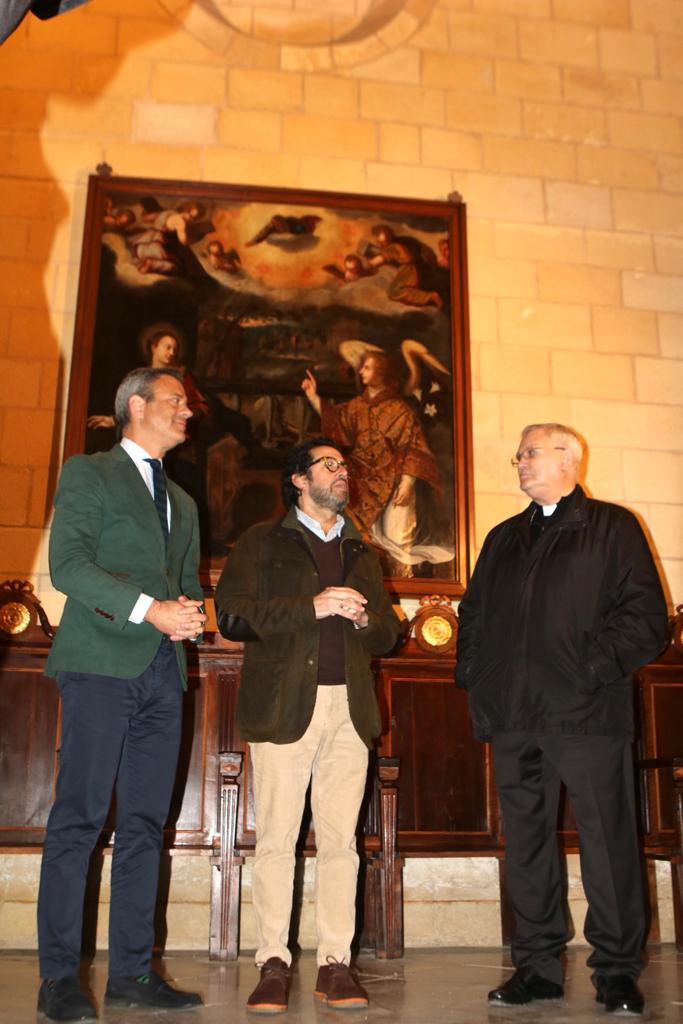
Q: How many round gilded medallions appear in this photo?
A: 2